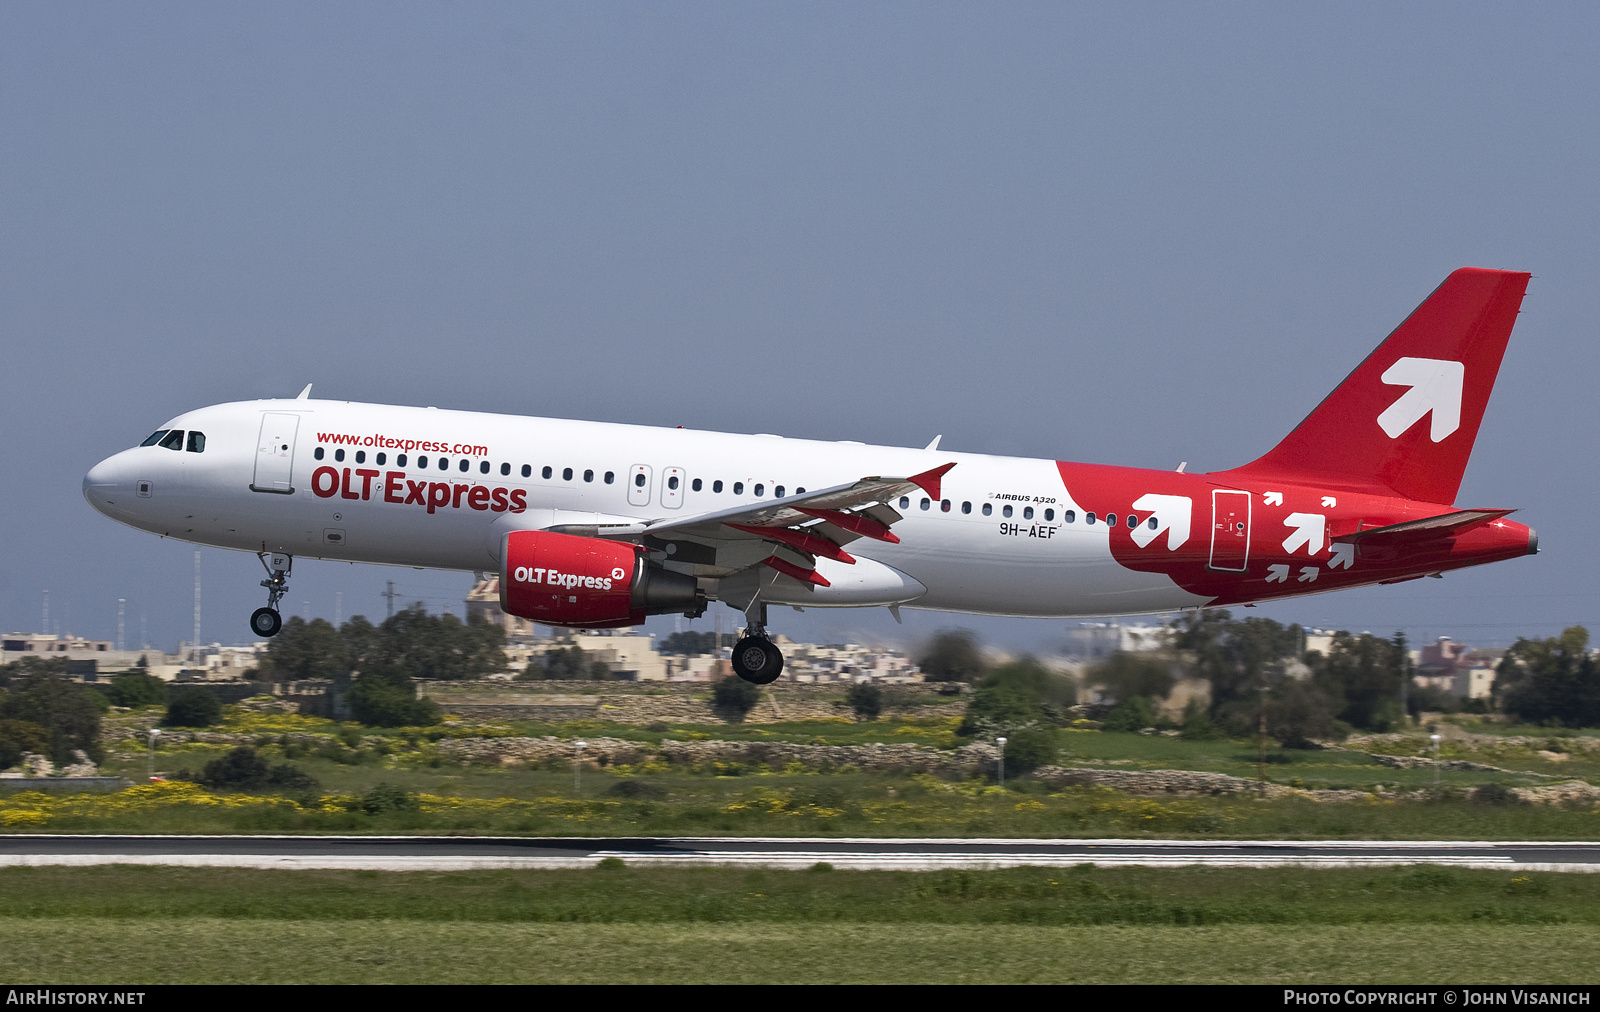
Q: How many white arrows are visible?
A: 8